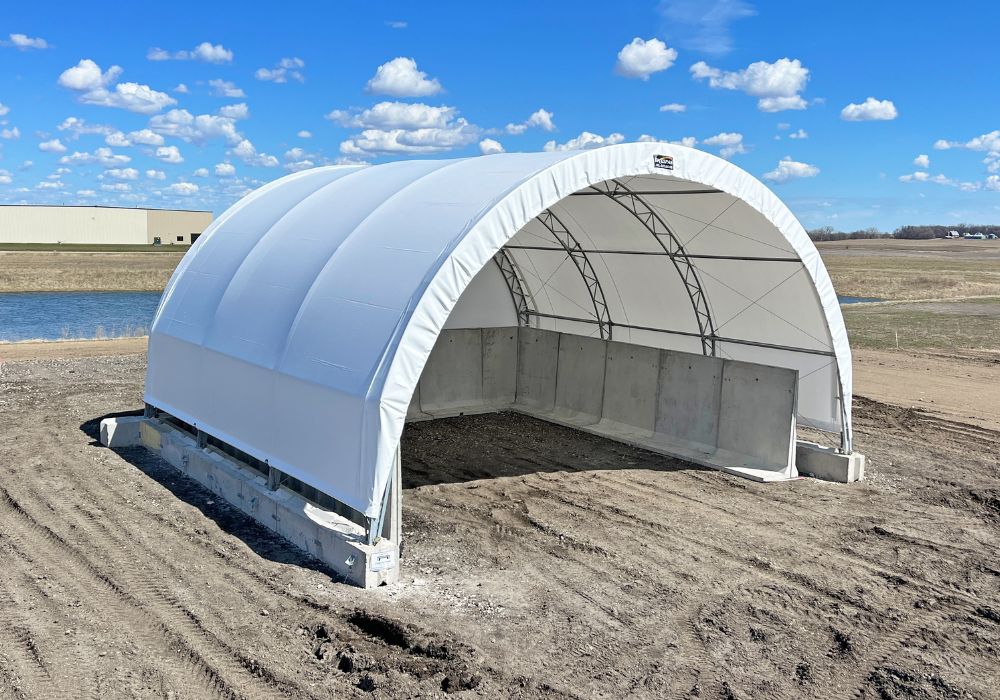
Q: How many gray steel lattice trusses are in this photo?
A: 3